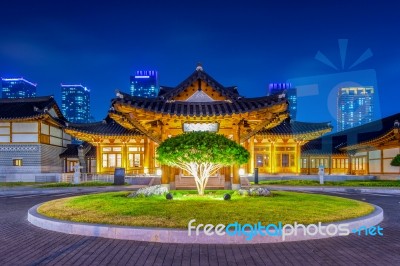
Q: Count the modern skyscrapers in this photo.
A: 5